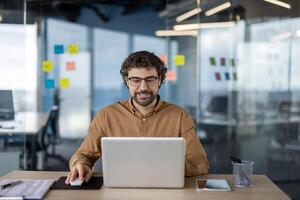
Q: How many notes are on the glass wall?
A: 15